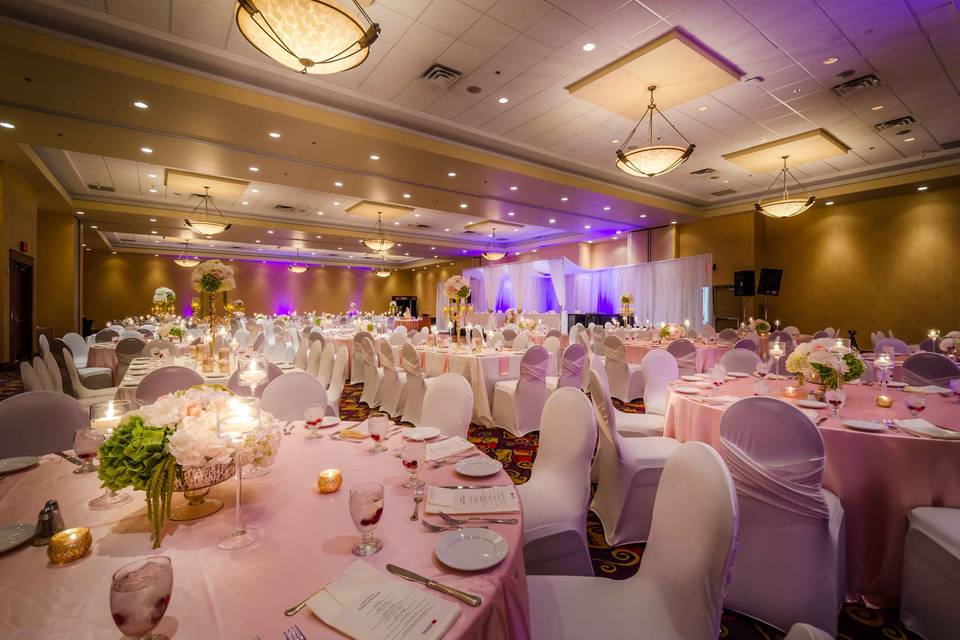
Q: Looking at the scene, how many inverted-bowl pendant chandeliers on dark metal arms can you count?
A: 9